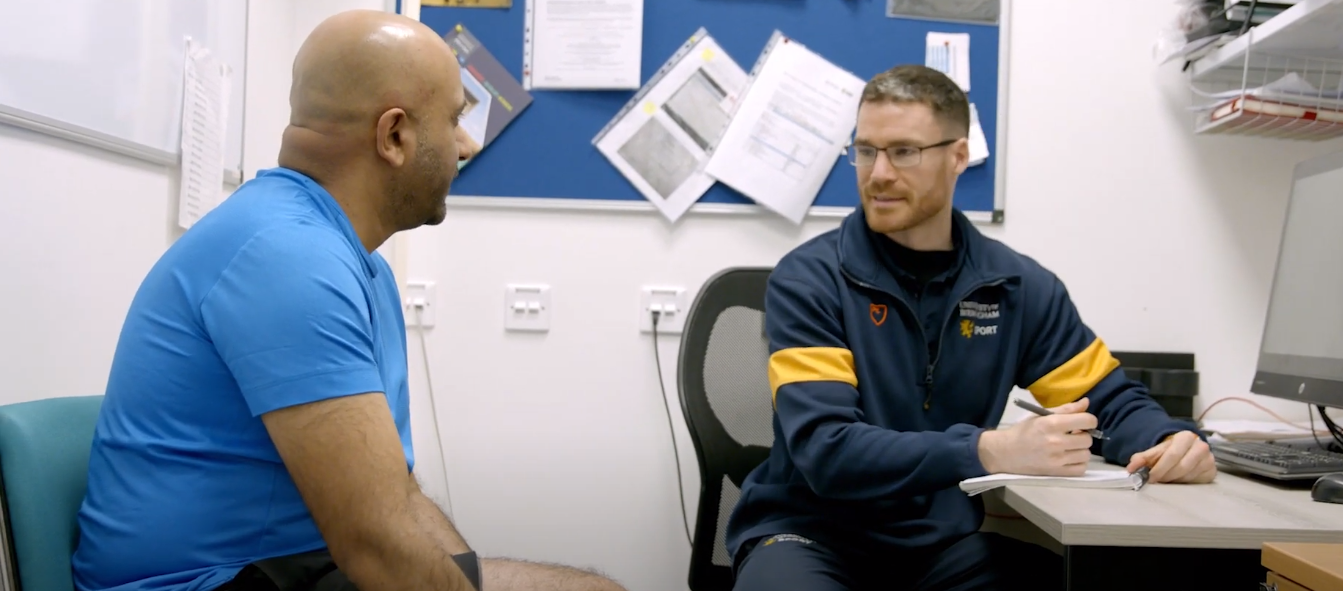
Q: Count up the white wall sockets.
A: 3